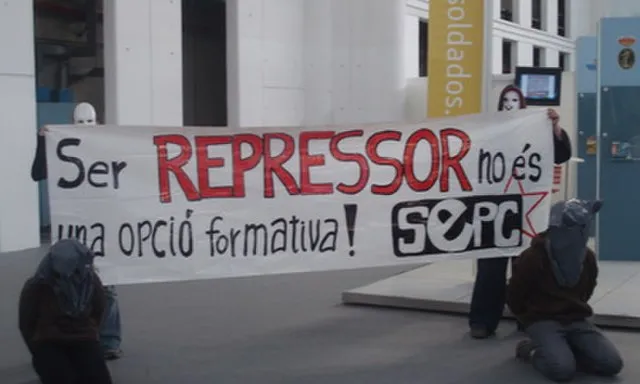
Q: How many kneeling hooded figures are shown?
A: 2